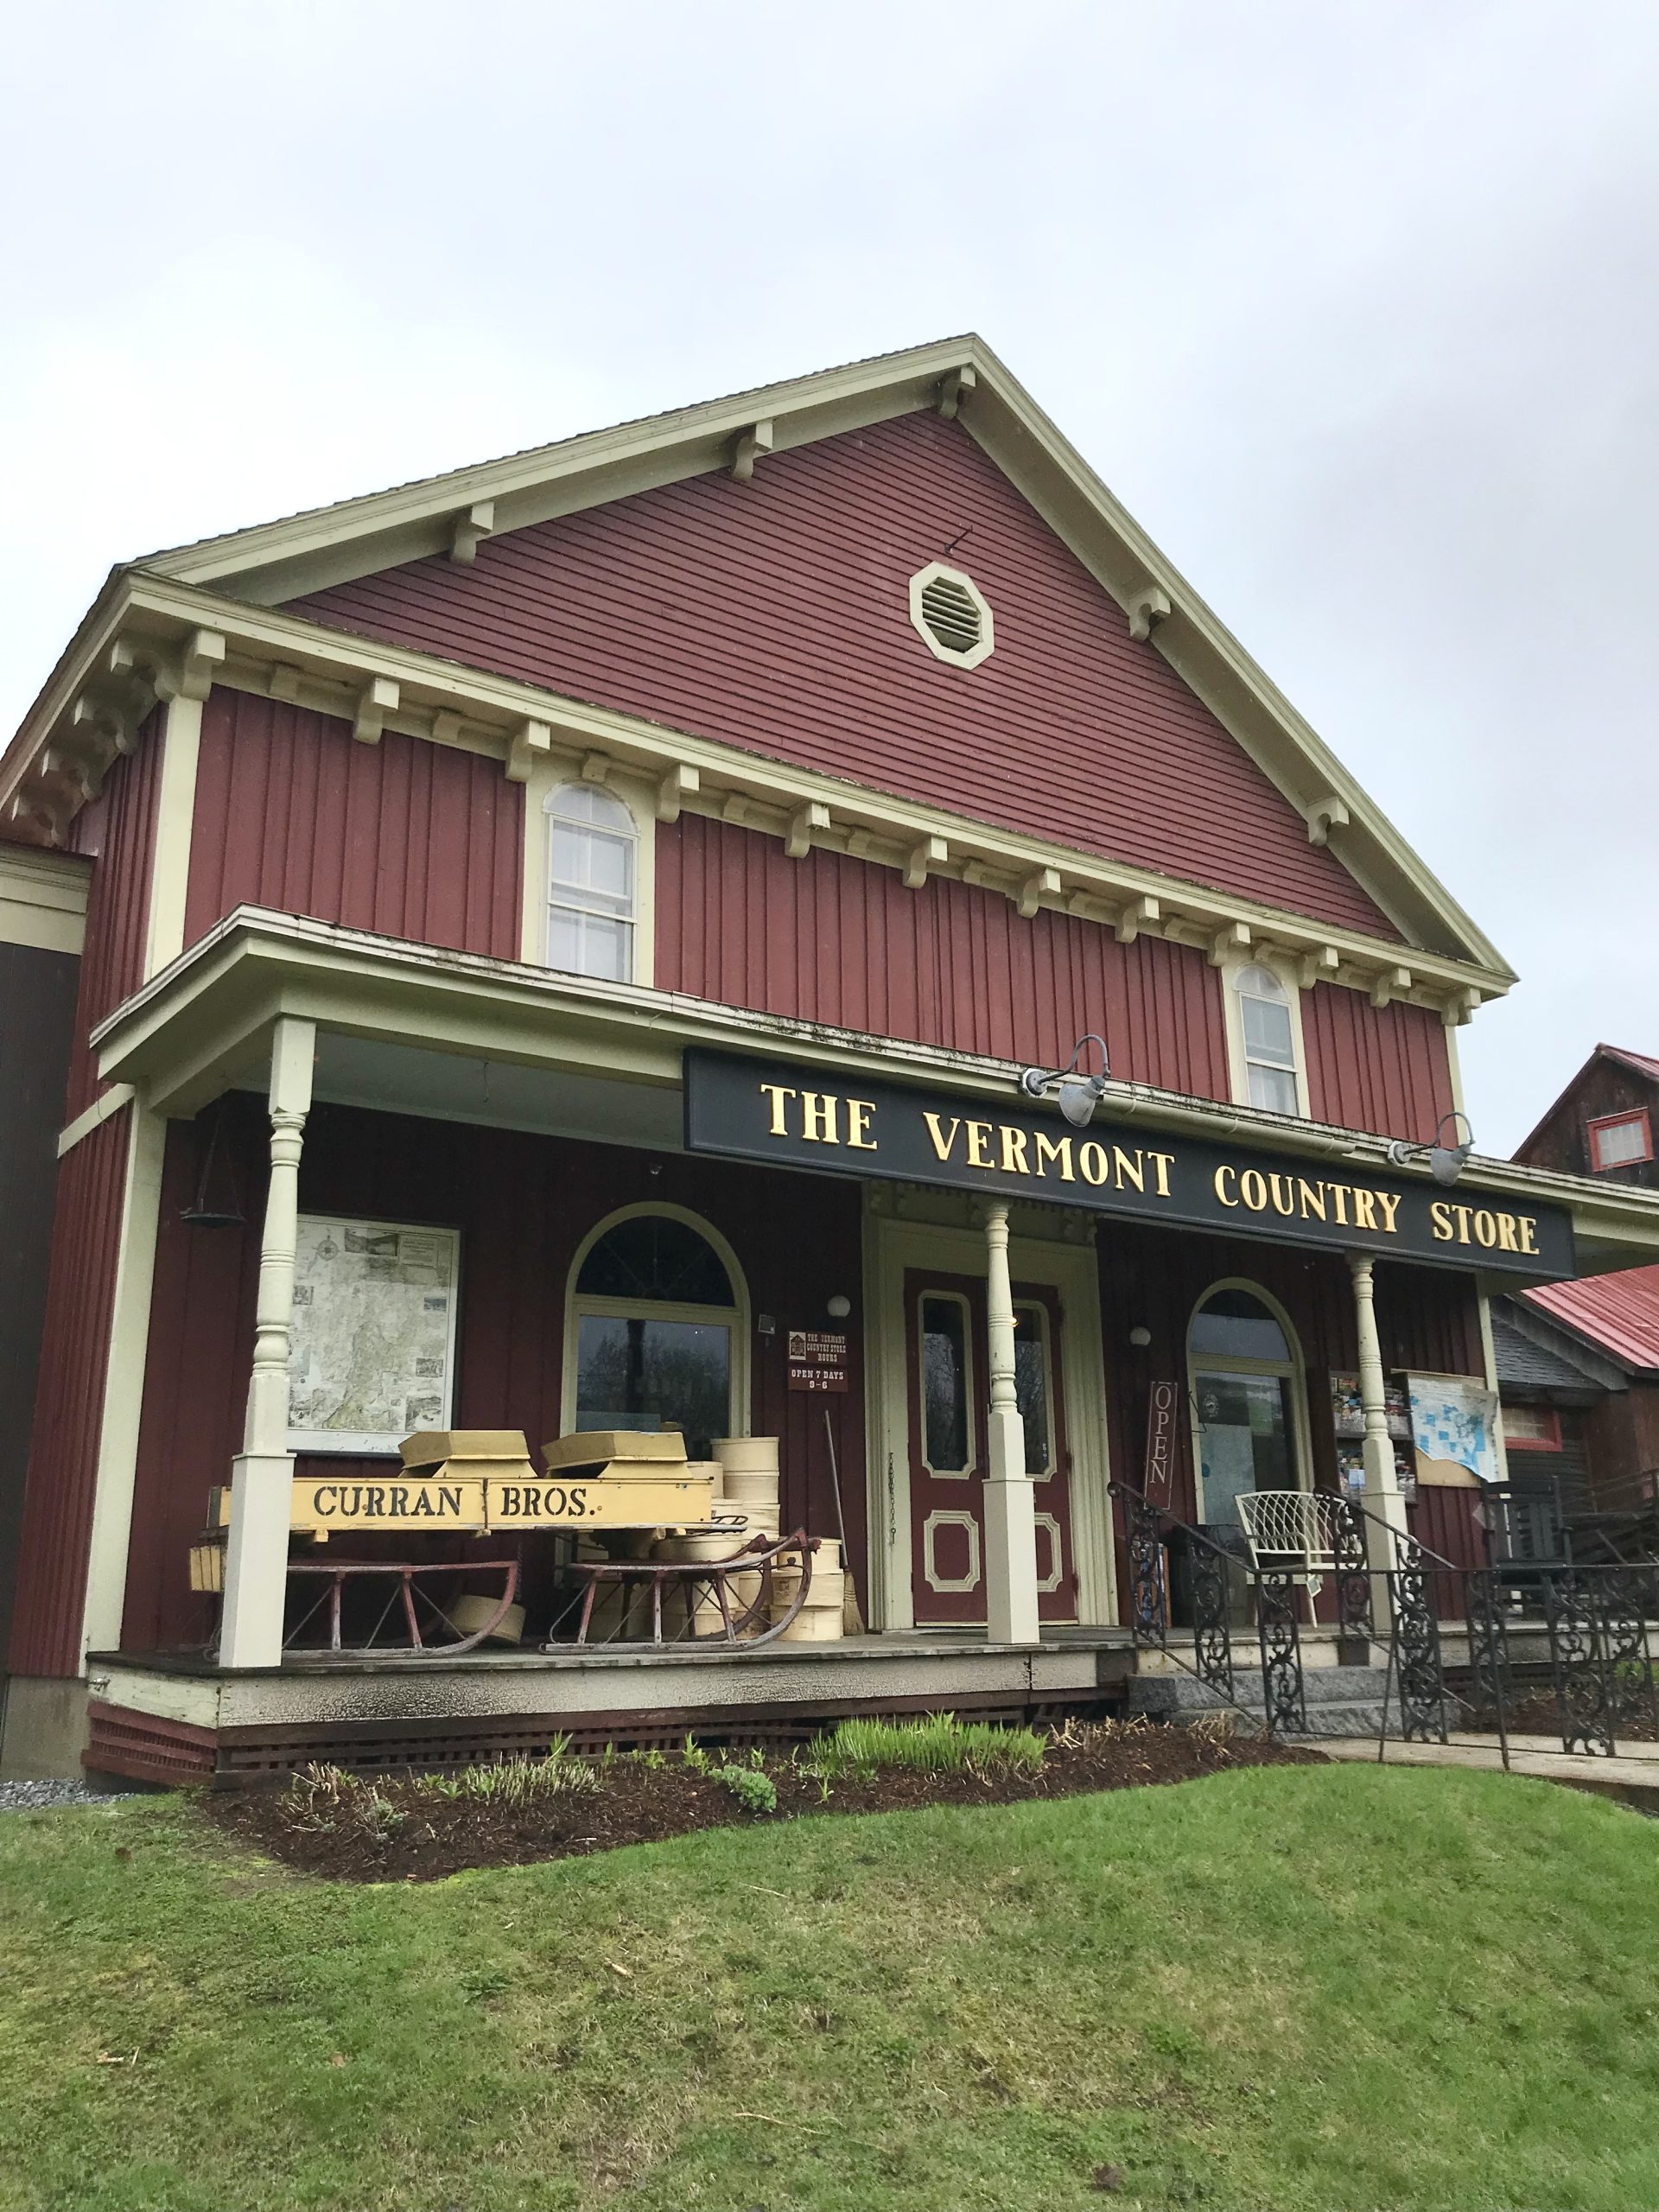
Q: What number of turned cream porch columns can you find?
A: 3